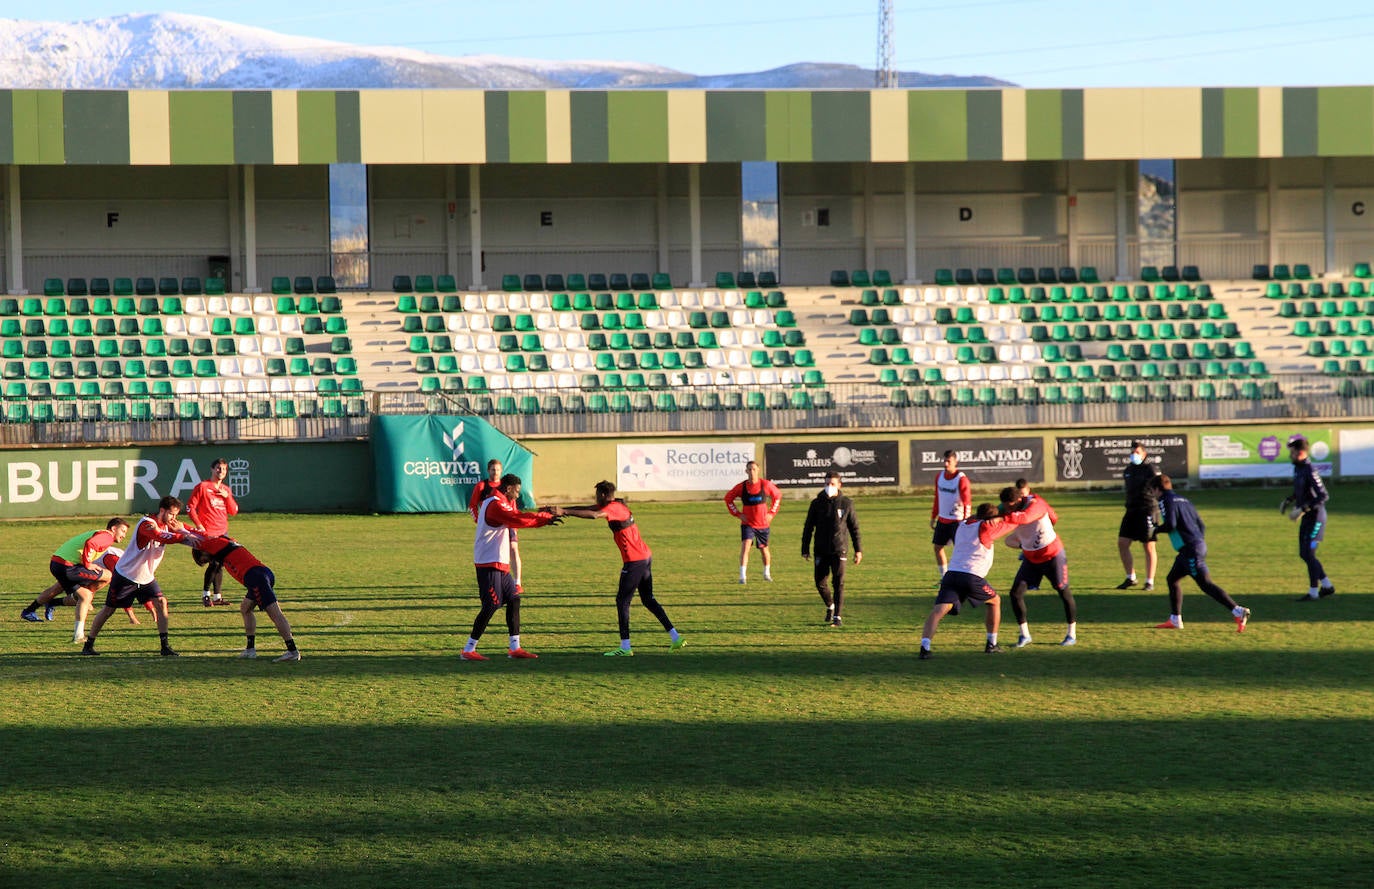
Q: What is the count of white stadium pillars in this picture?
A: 7